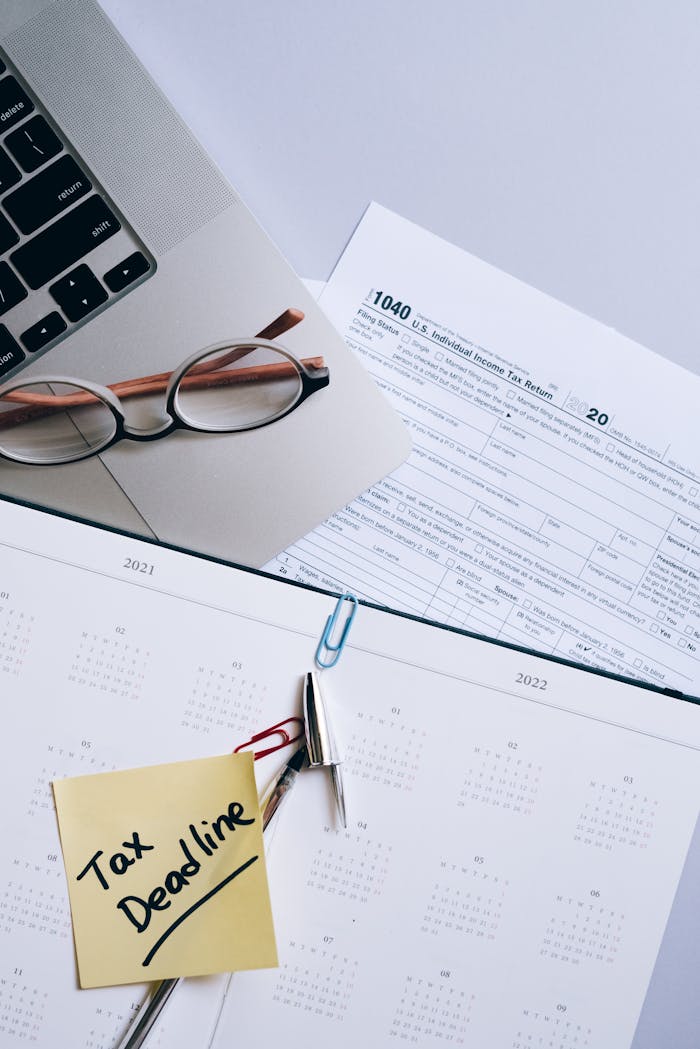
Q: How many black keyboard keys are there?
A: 13